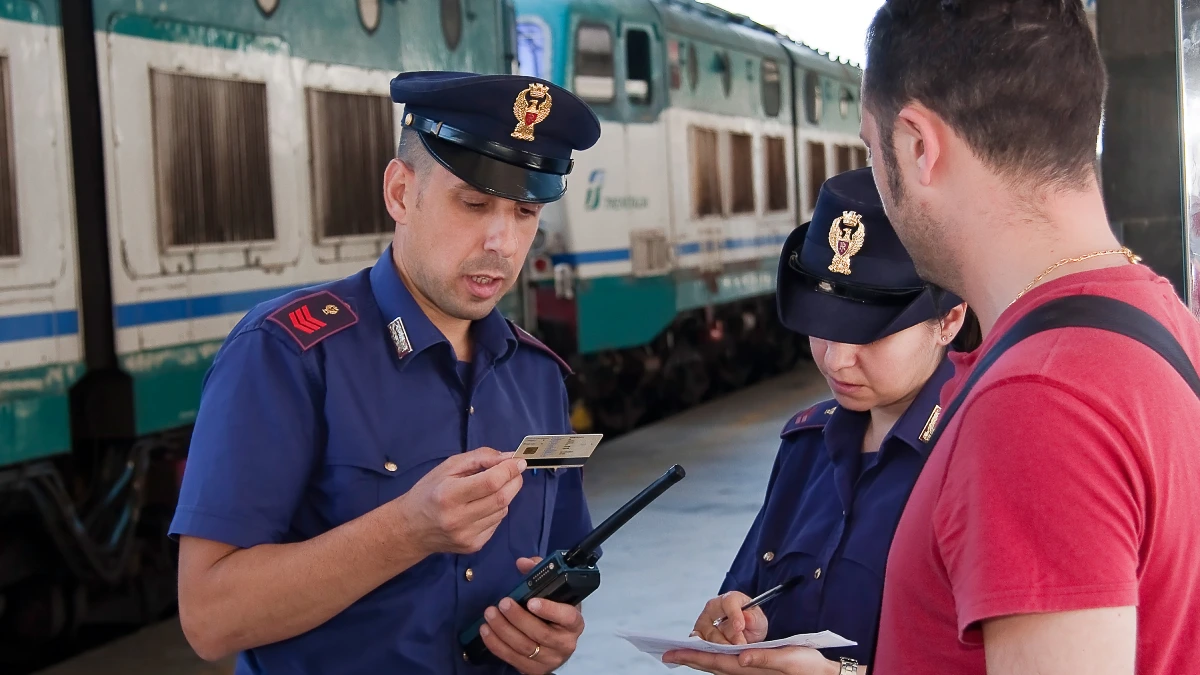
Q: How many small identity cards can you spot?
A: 1